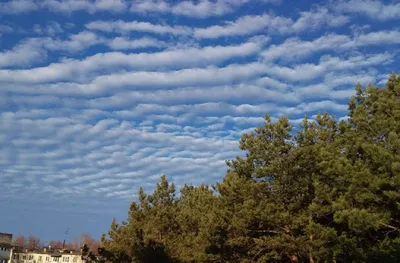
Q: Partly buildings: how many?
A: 2